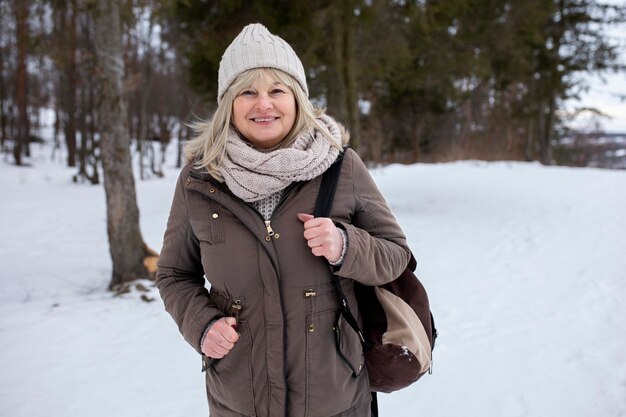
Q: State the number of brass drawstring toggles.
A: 2